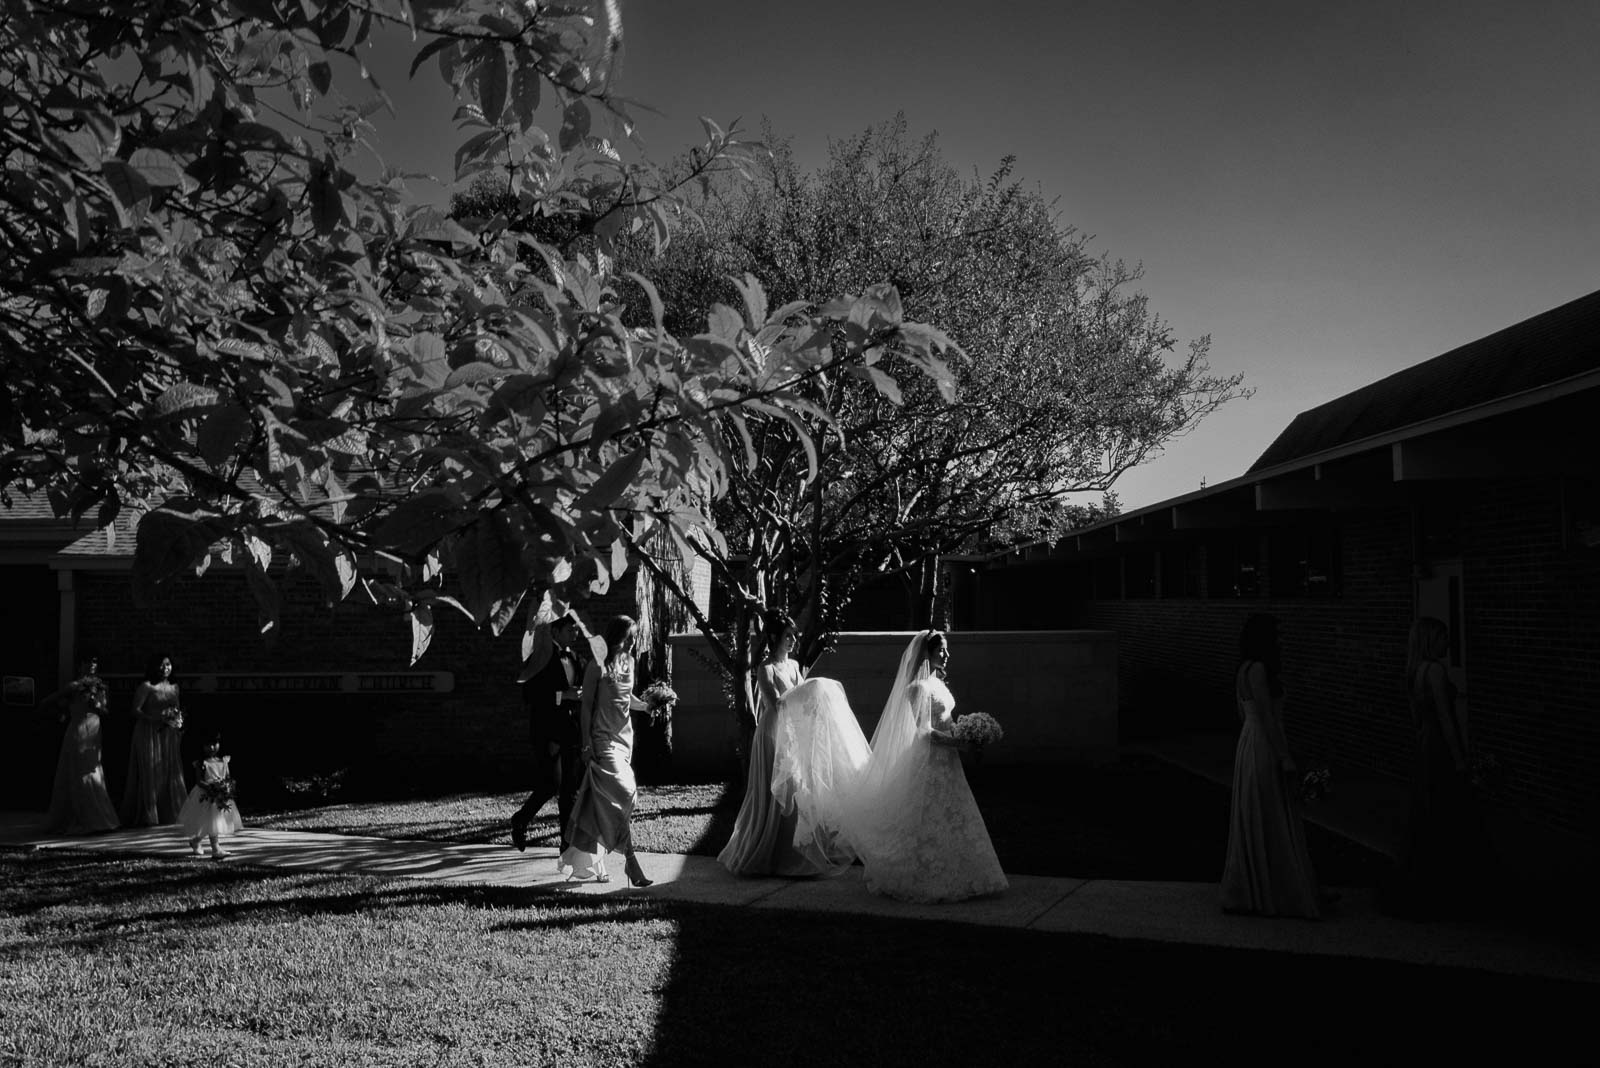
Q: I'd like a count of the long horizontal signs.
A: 1